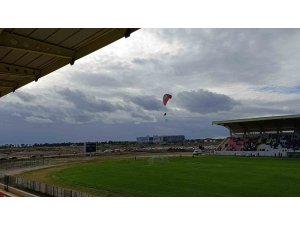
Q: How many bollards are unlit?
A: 0